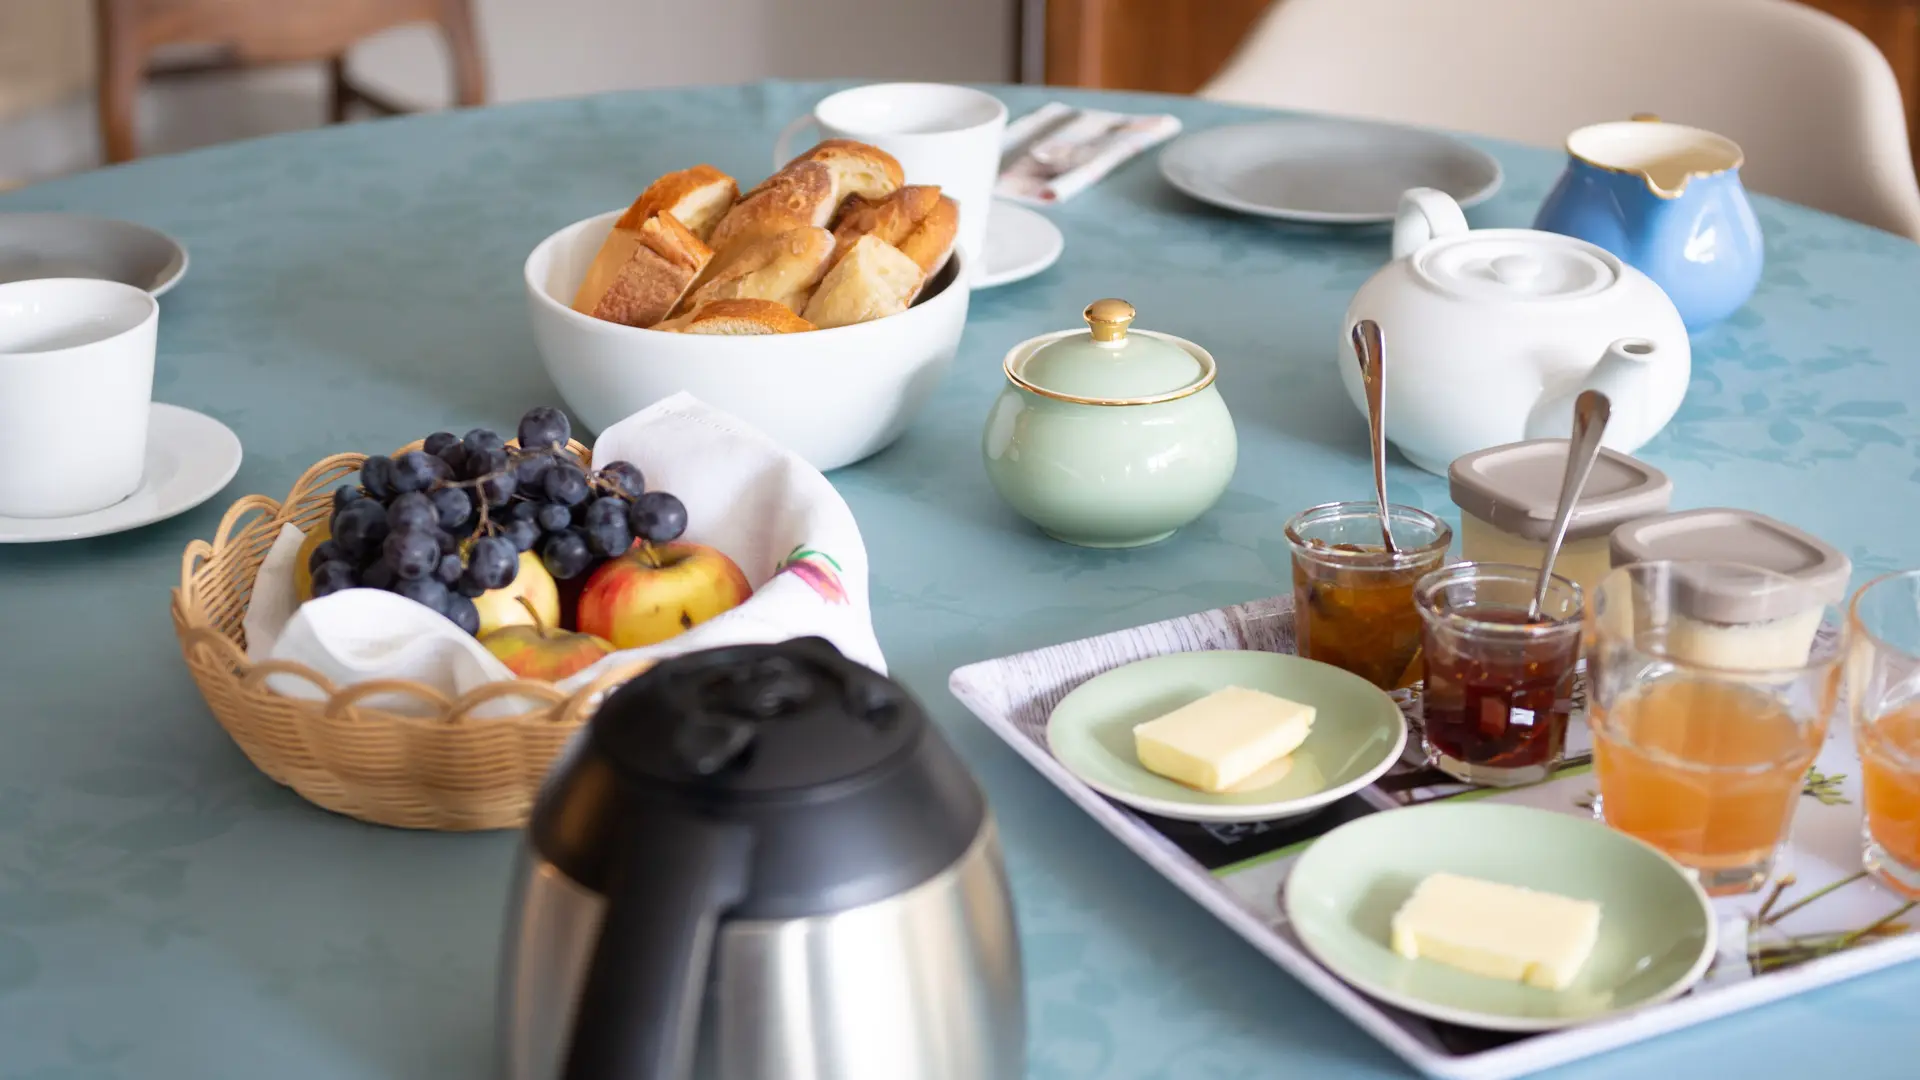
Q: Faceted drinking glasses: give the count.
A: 2